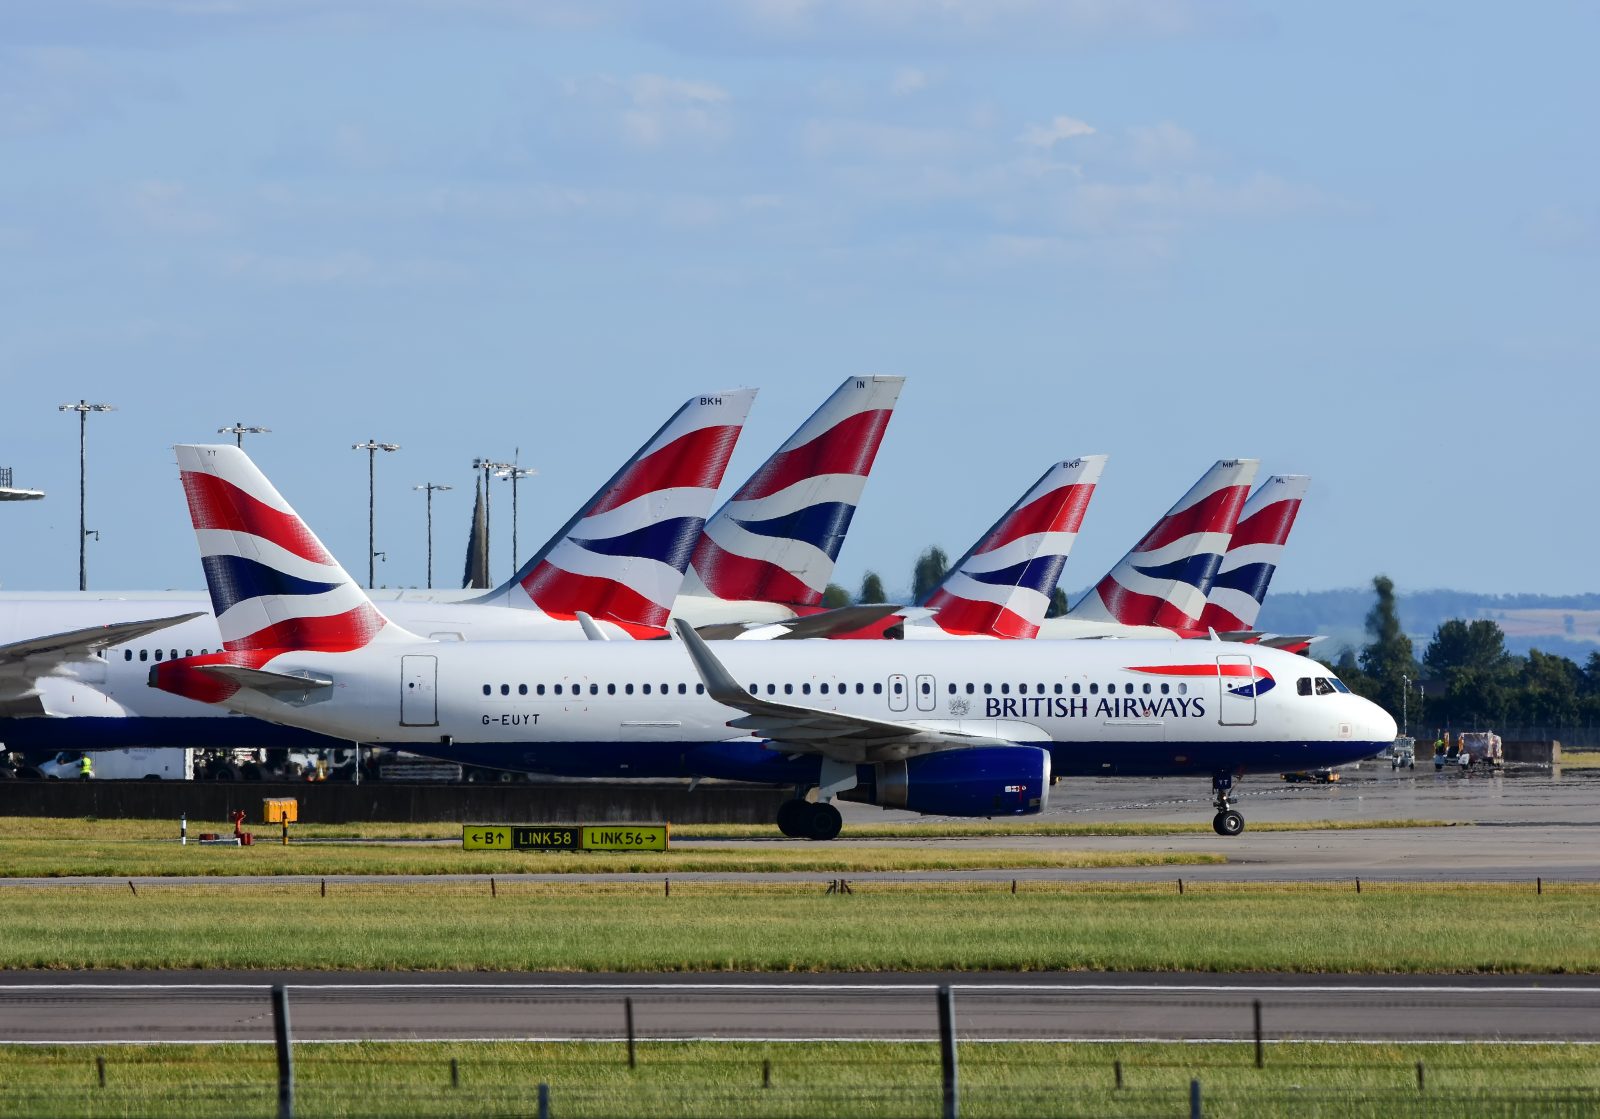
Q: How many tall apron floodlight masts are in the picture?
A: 6